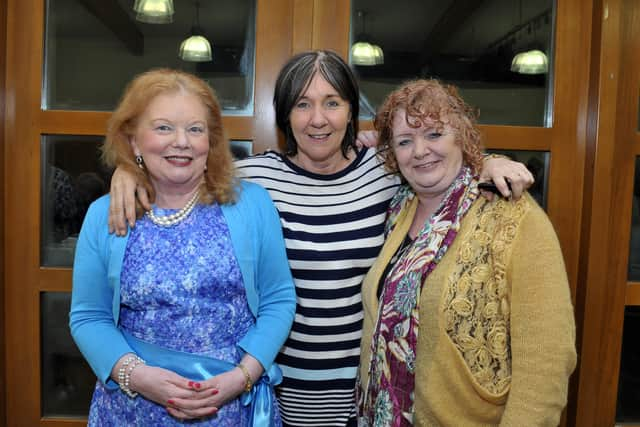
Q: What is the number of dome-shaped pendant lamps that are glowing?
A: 4